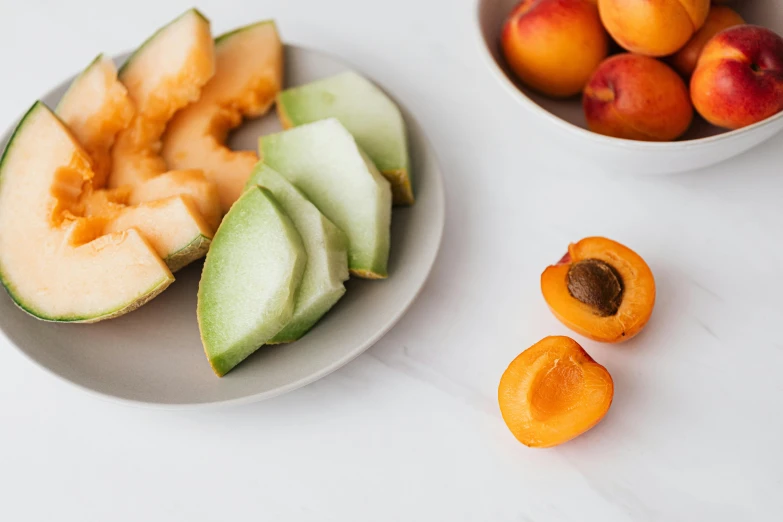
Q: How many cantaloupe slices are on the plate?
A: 4